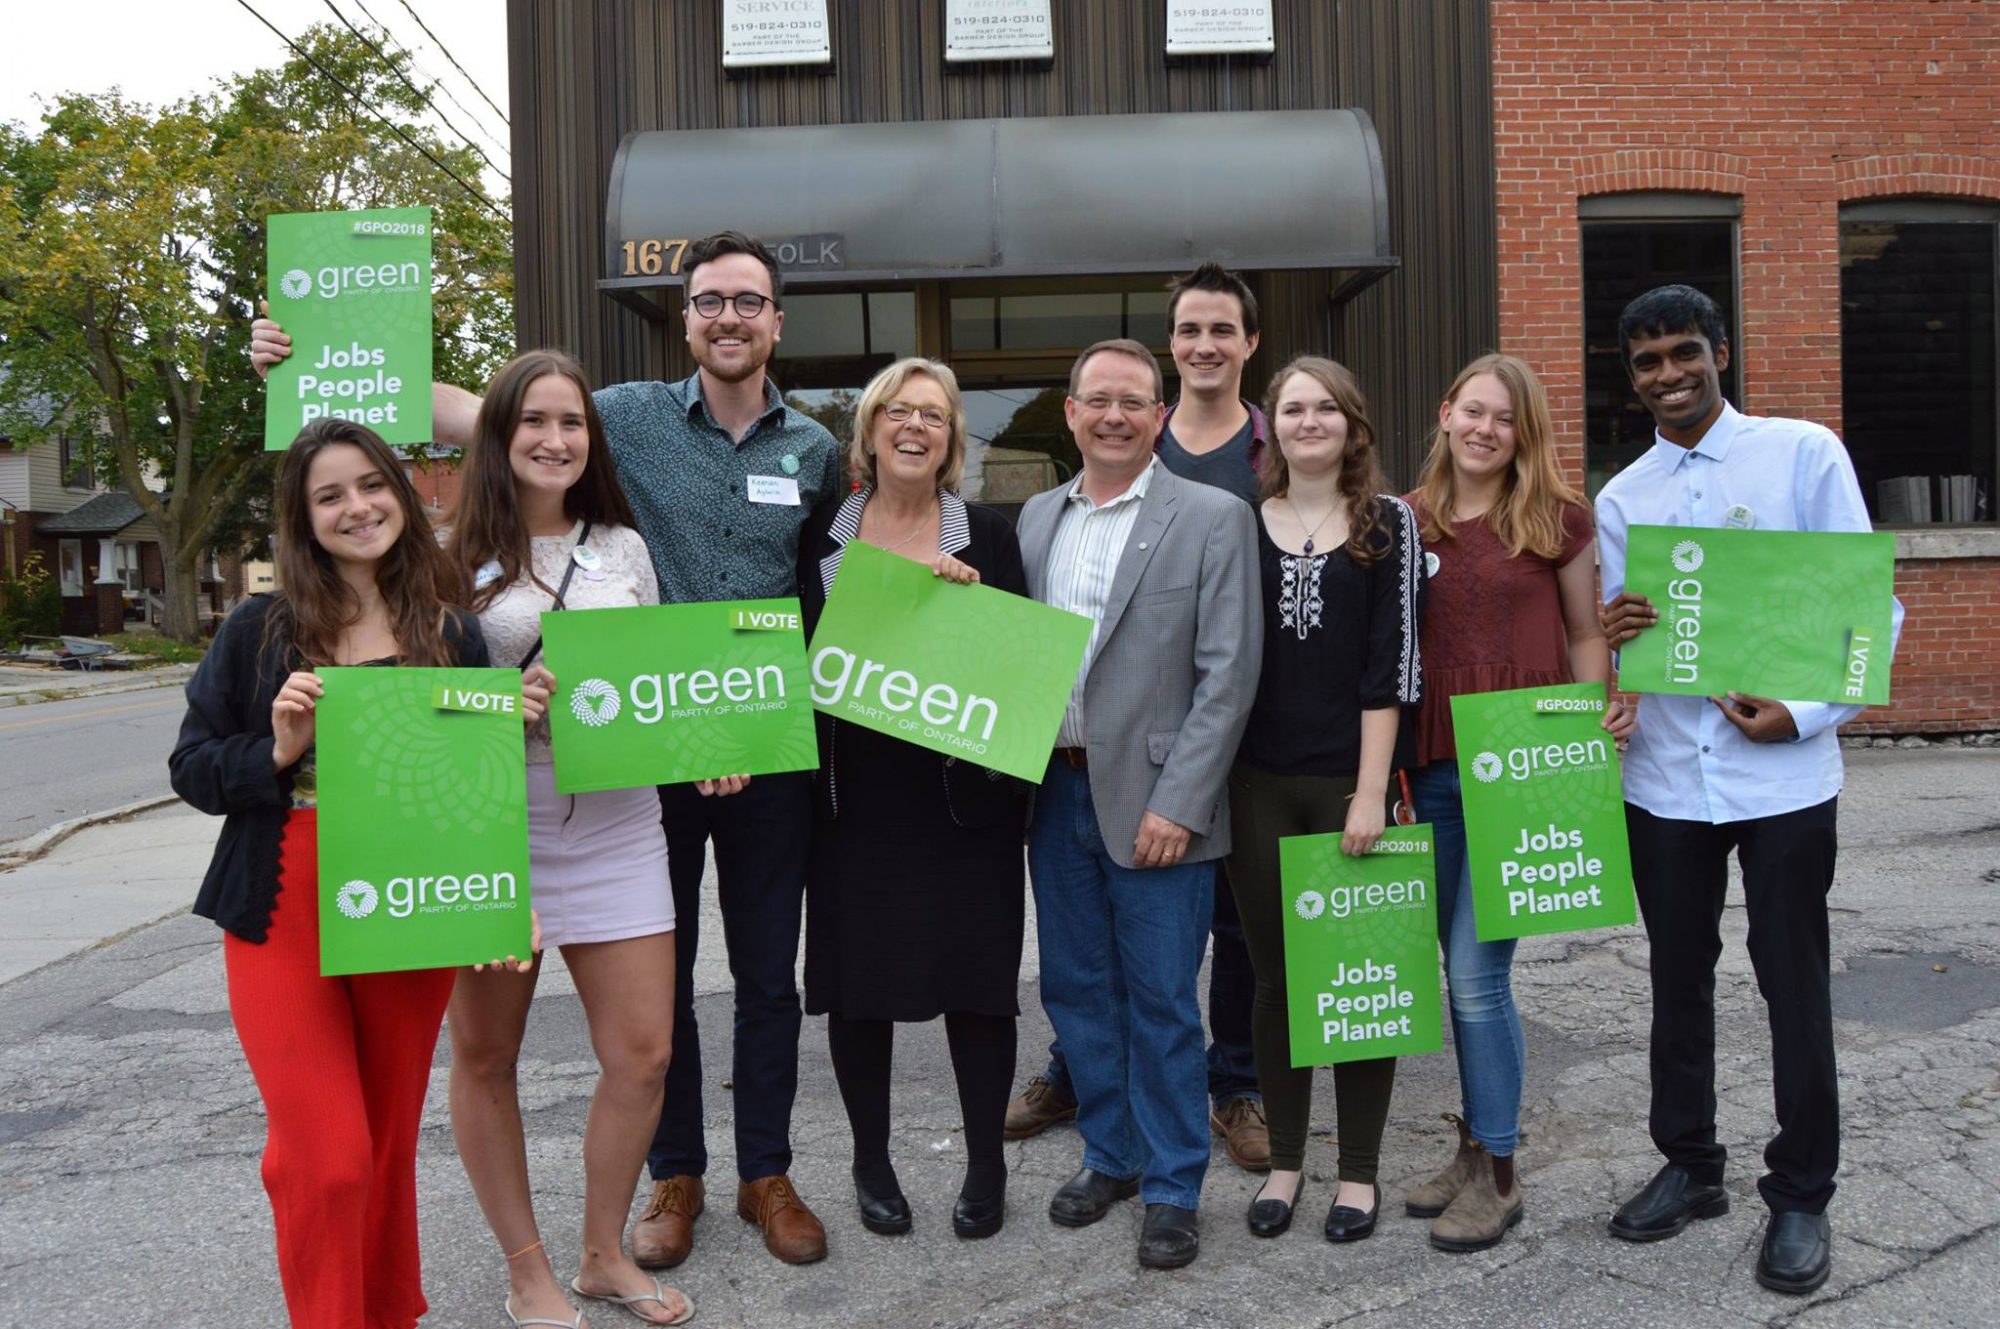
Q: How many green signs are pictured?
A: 7